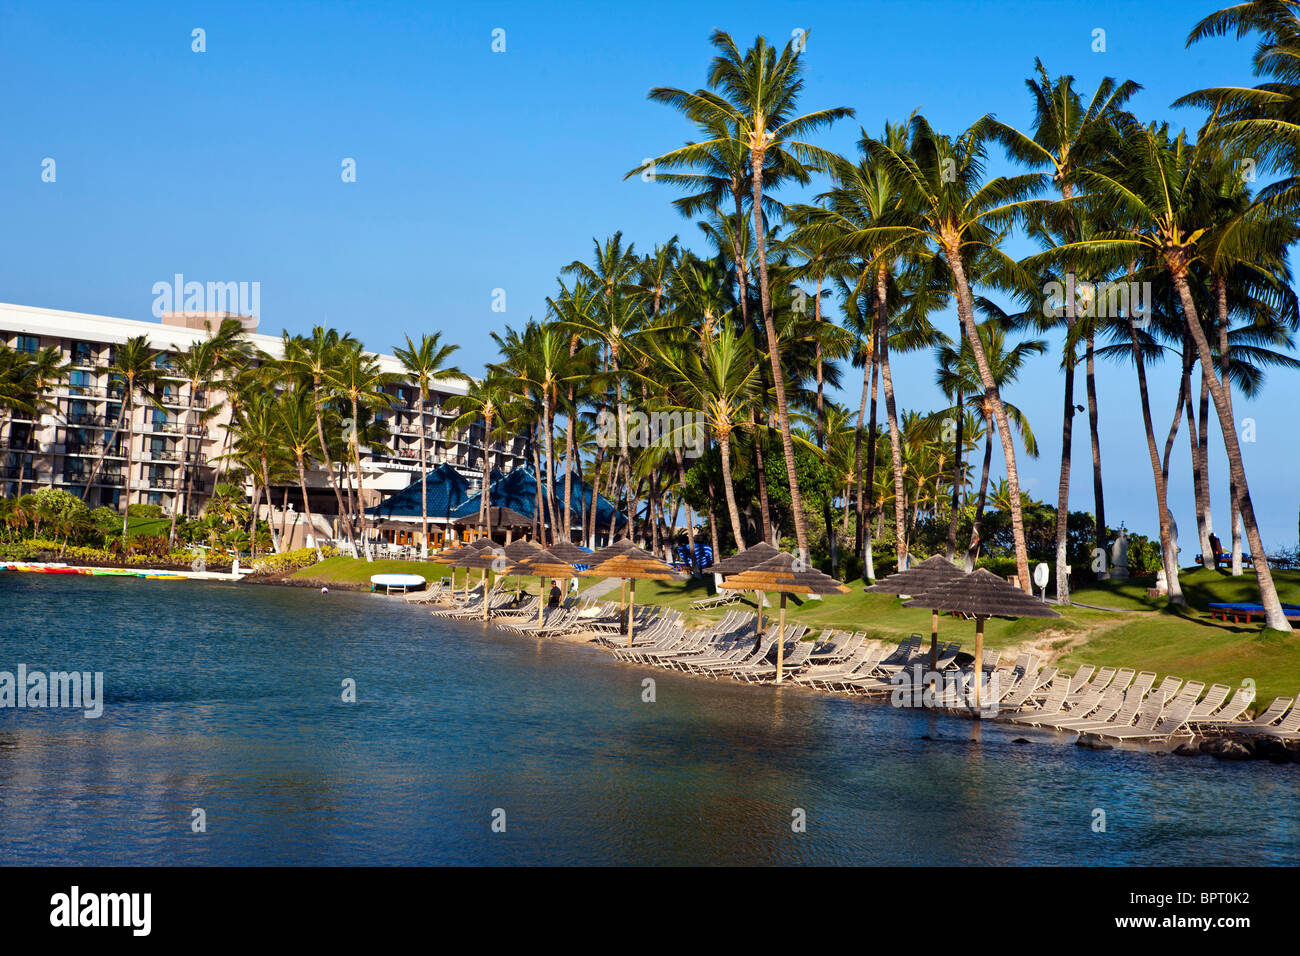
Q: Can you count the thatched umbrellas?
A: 13